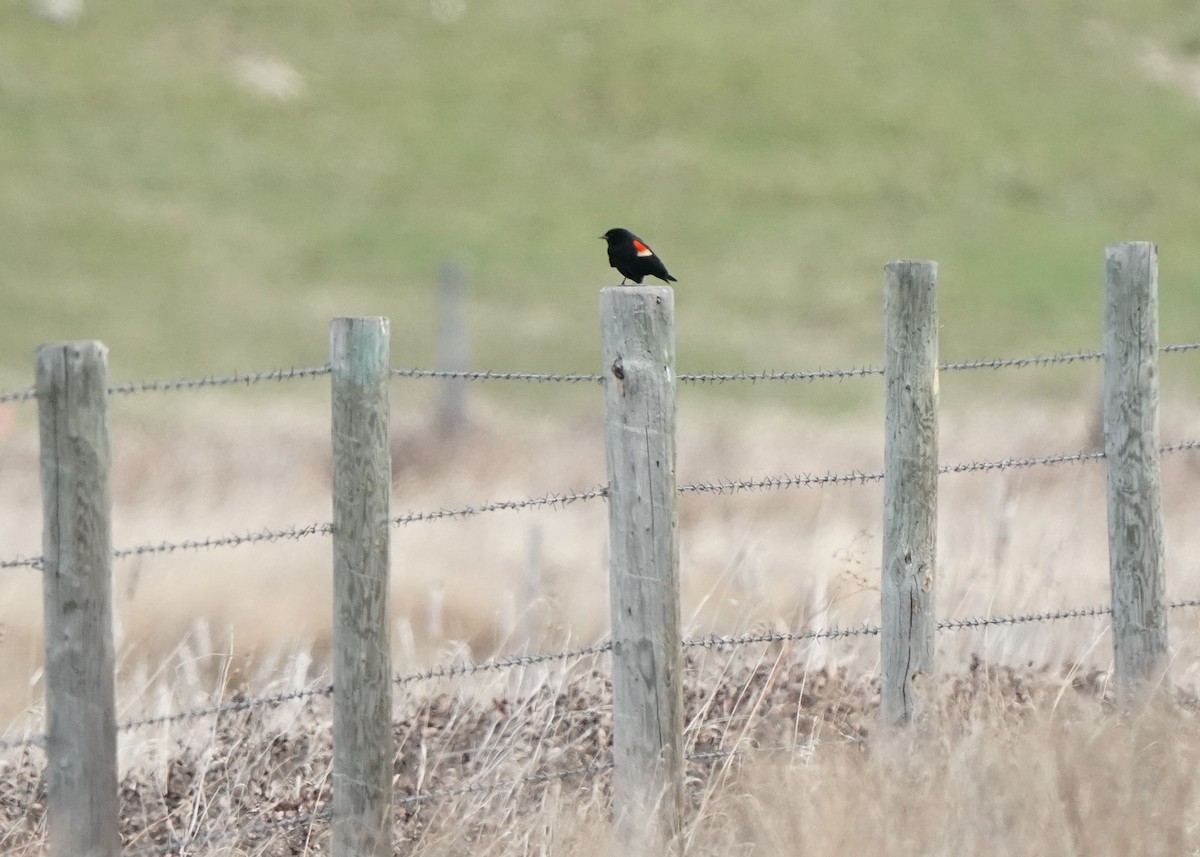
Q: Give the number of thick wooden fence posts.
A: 5